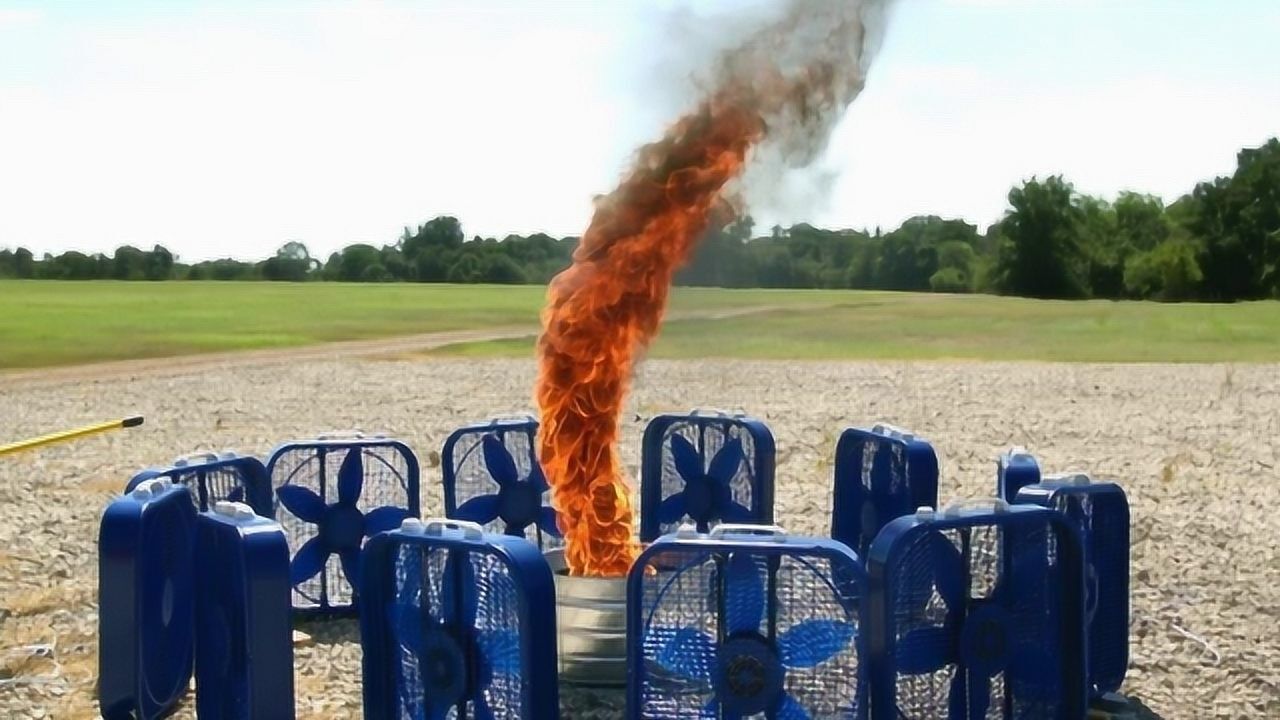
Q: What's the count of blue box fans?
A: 12